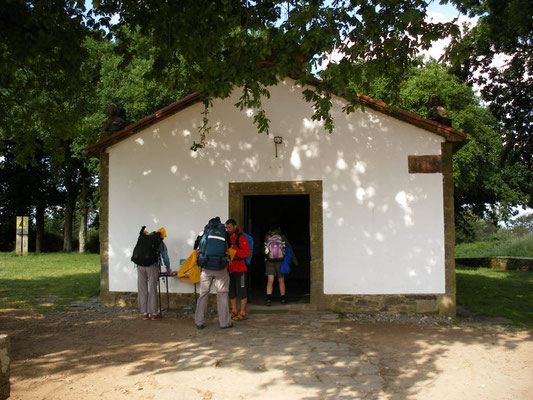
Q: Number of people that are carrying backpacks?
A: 4